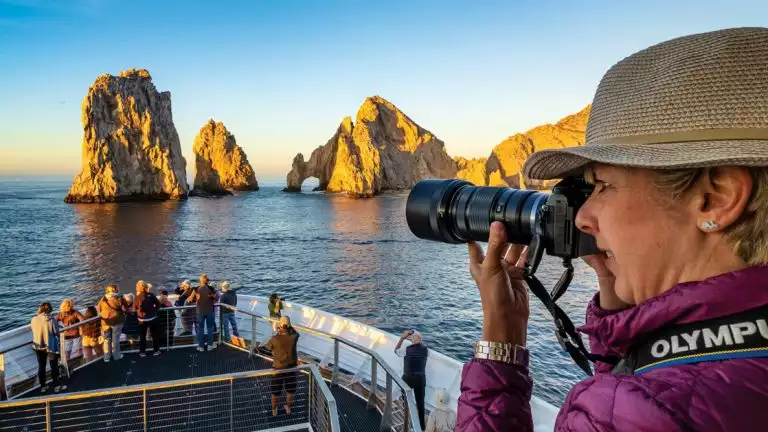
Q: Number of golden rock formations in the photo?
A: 4